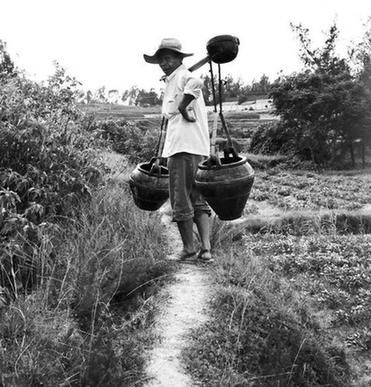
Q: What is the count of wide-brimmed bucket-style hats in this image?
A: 1